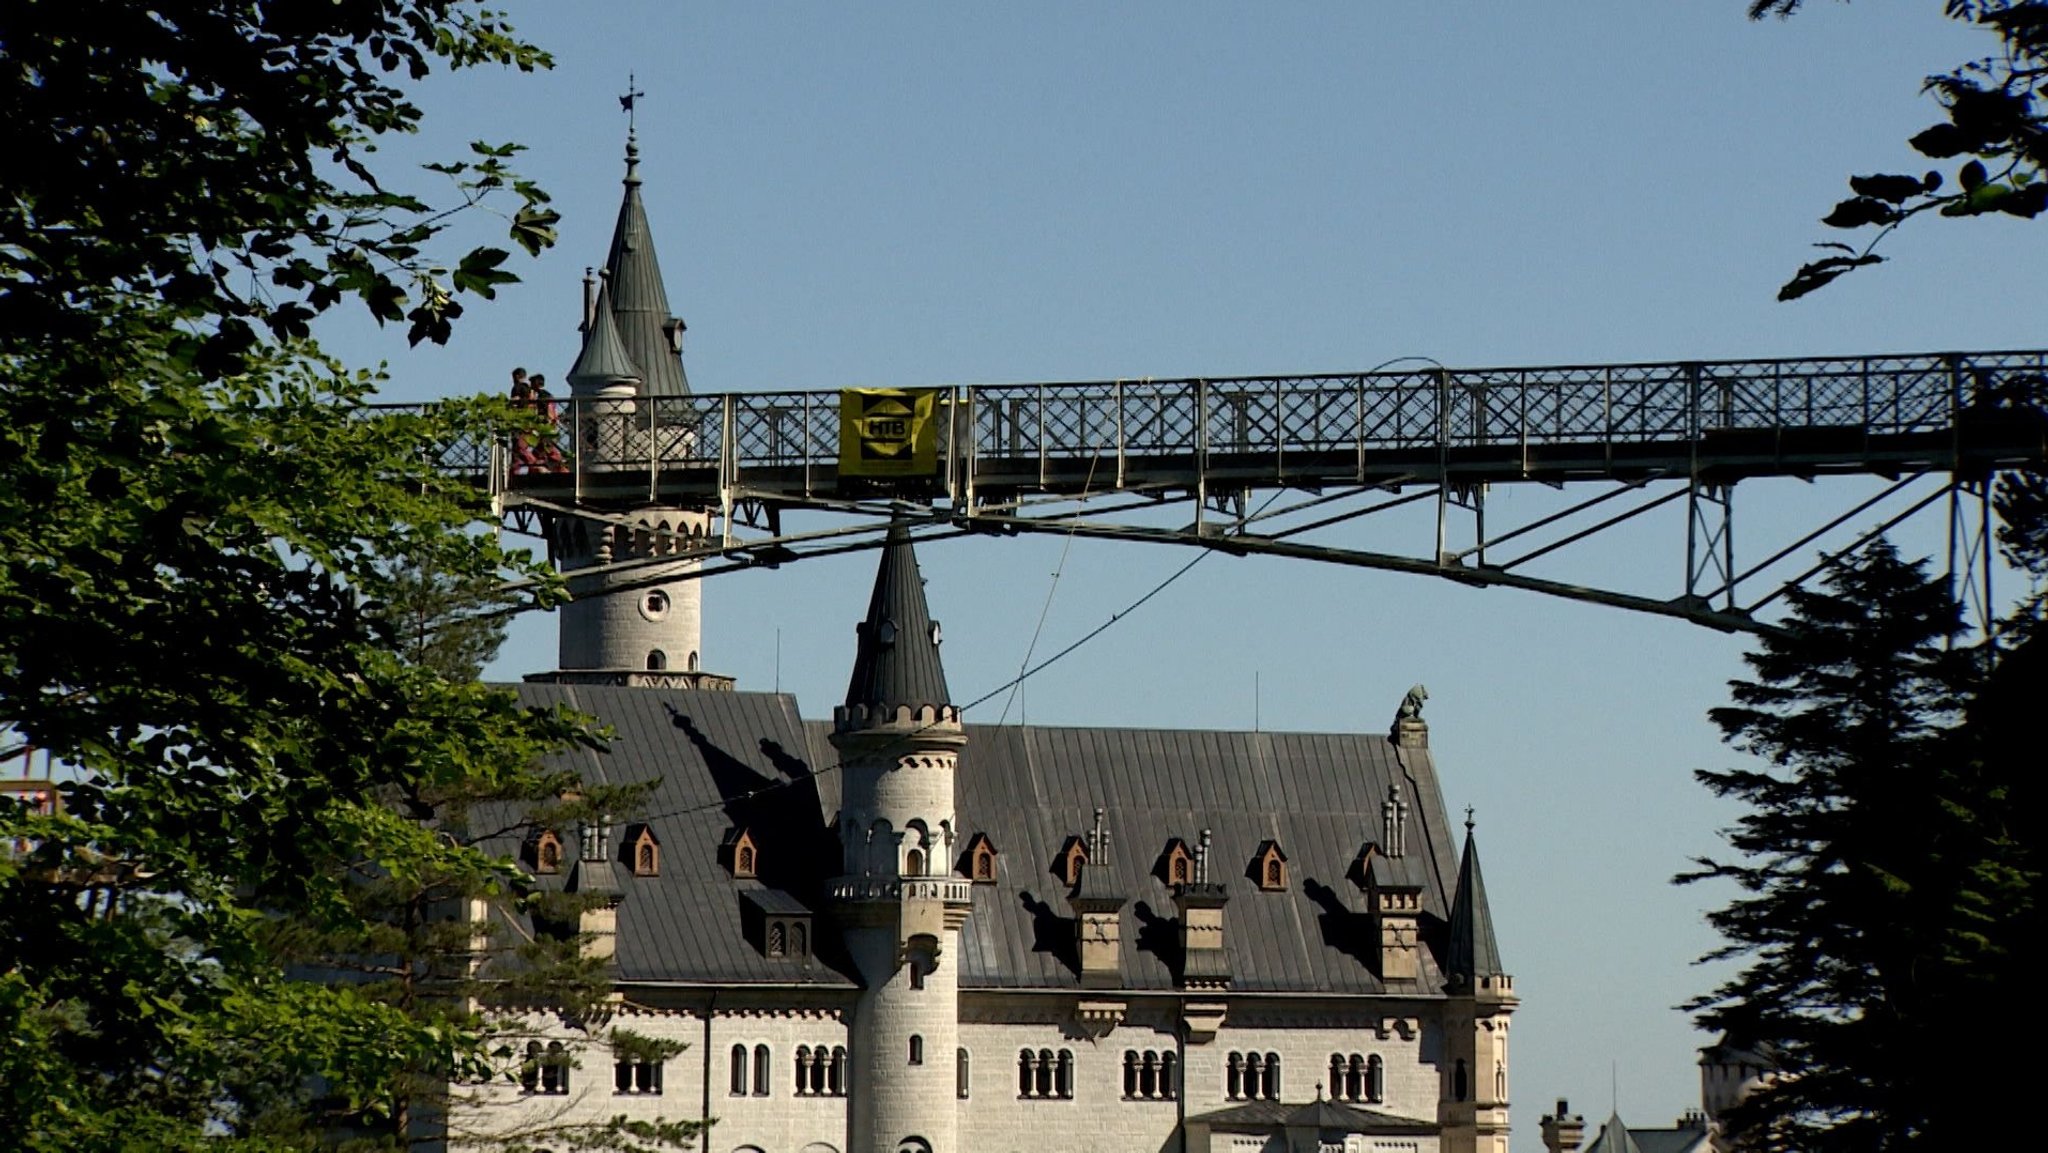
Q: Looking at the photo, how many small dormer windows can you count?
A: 8